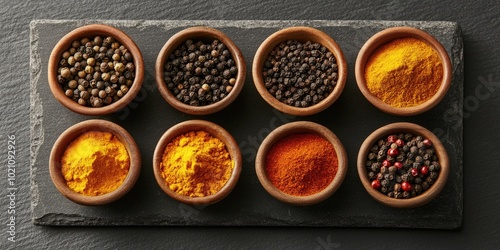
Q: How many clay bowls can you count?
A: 8